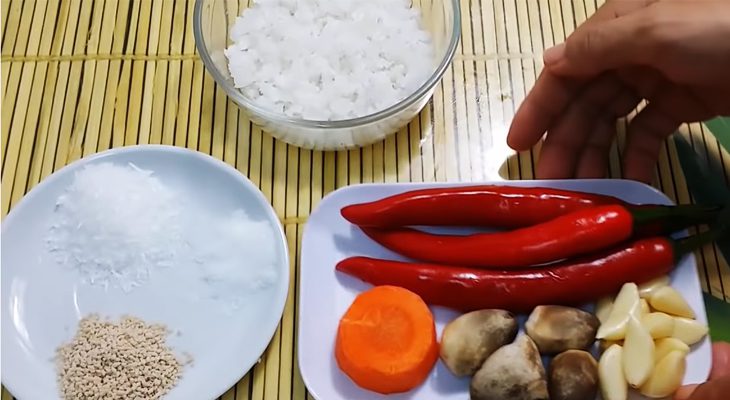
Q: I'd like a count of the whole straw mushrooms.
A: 4